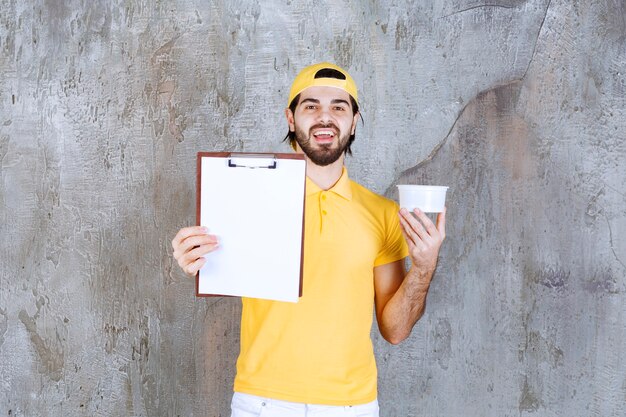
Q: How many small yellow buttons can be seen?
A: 2